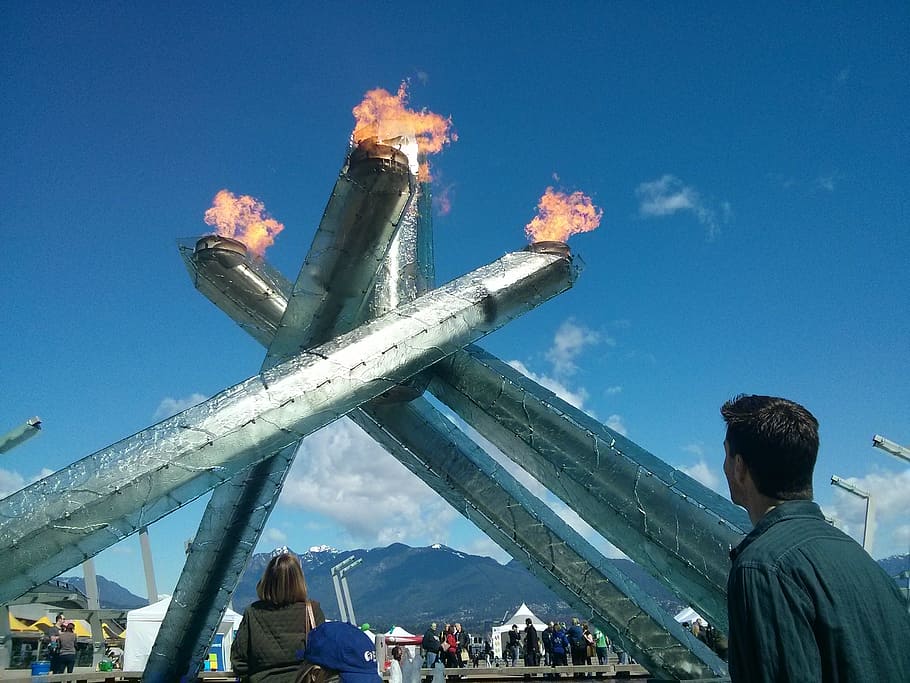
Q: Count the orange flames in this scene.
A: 3